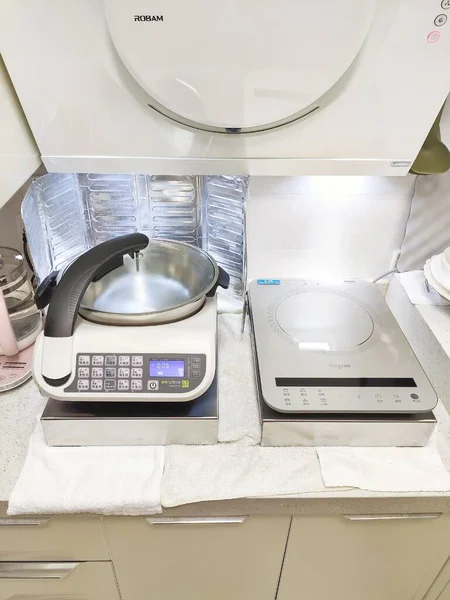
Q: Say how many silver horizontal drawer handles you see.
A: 4